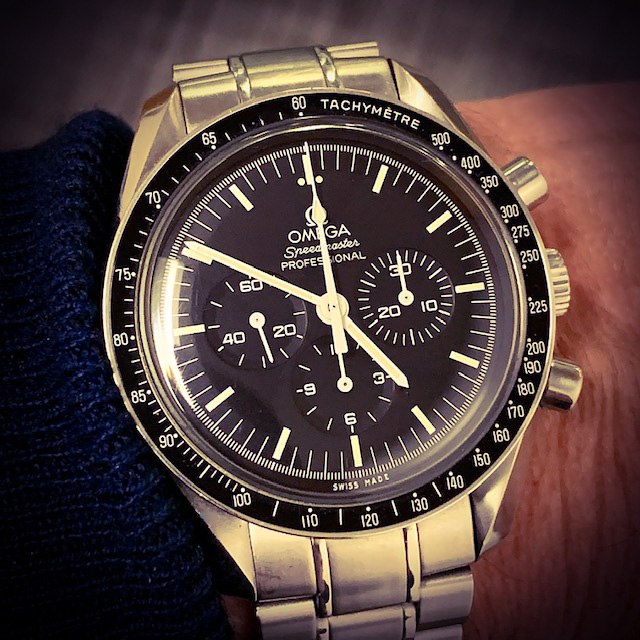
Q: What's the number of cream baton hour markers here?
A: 12